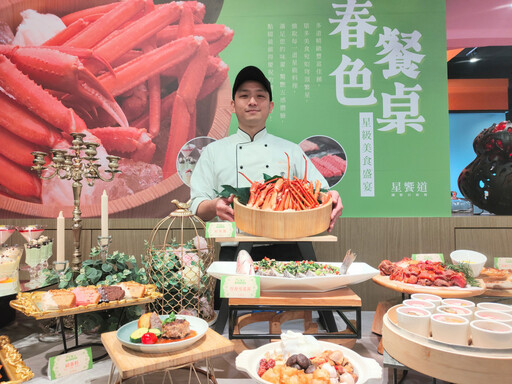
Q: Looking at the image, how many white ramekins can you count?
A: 9